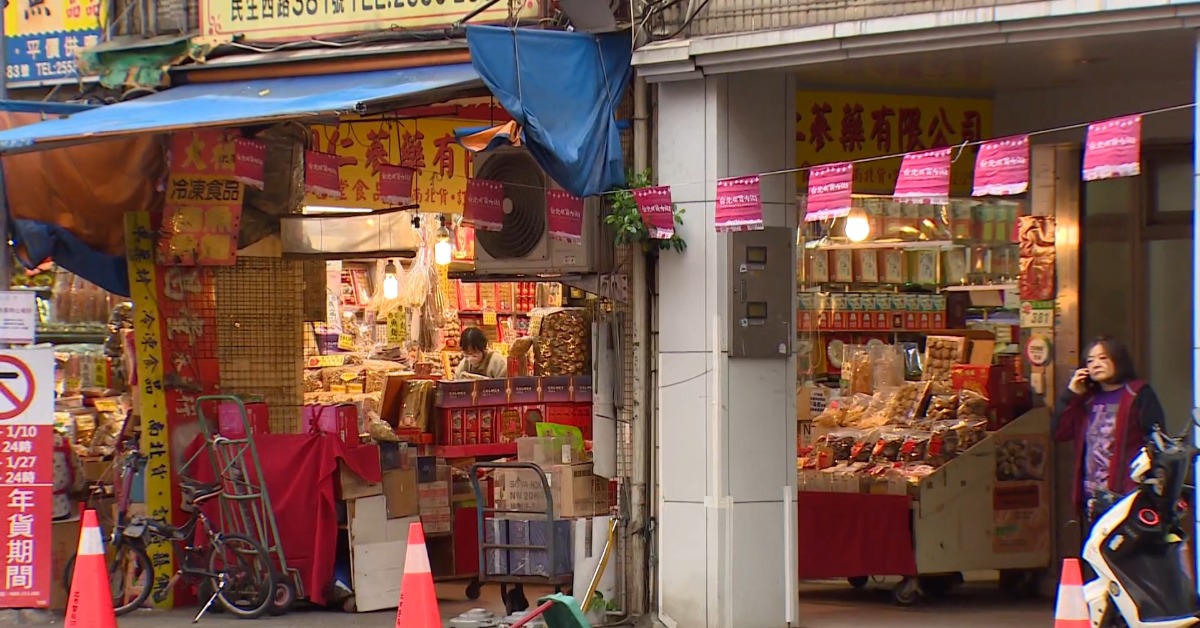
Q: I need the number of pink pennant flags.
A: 11